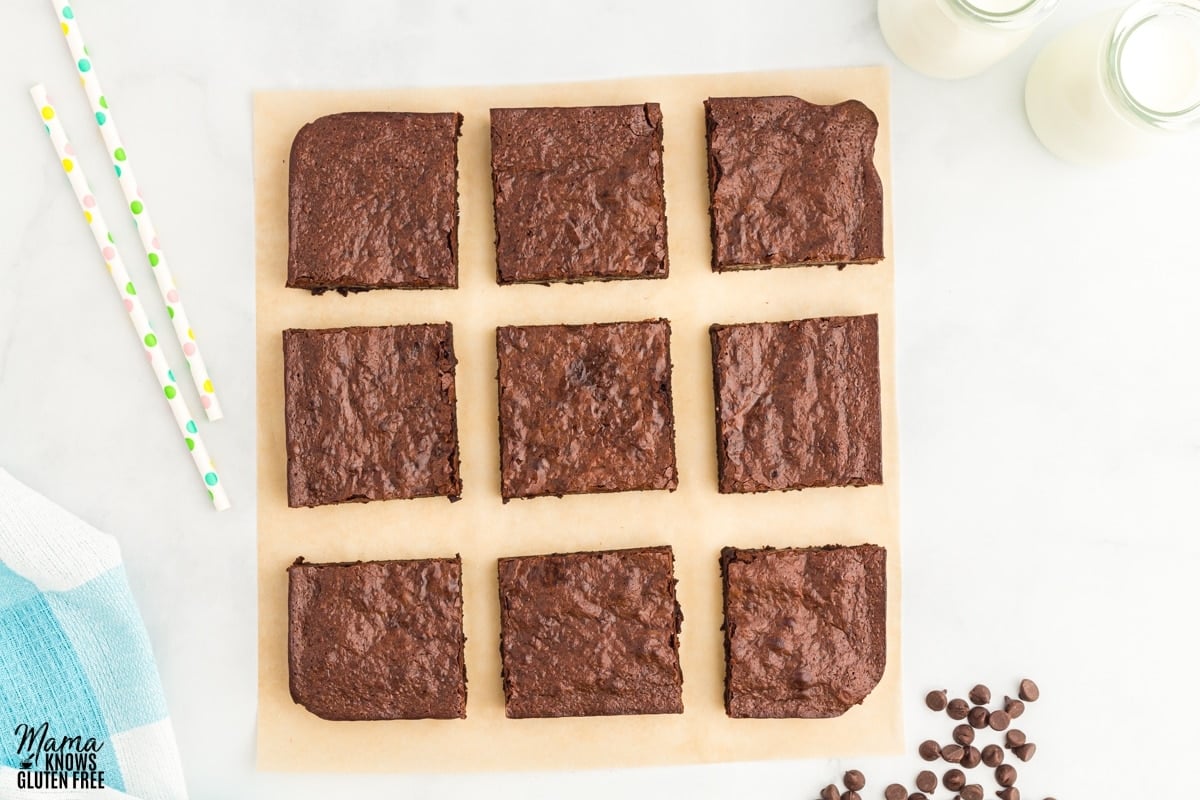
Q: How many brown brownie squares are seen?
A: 9